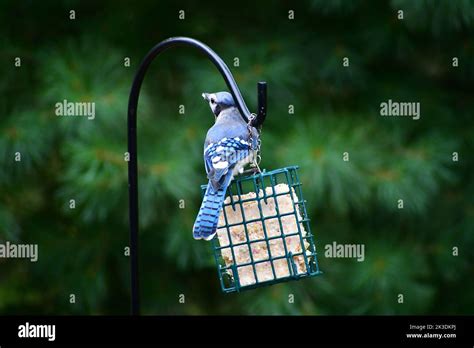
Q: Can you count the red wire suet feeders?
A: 0